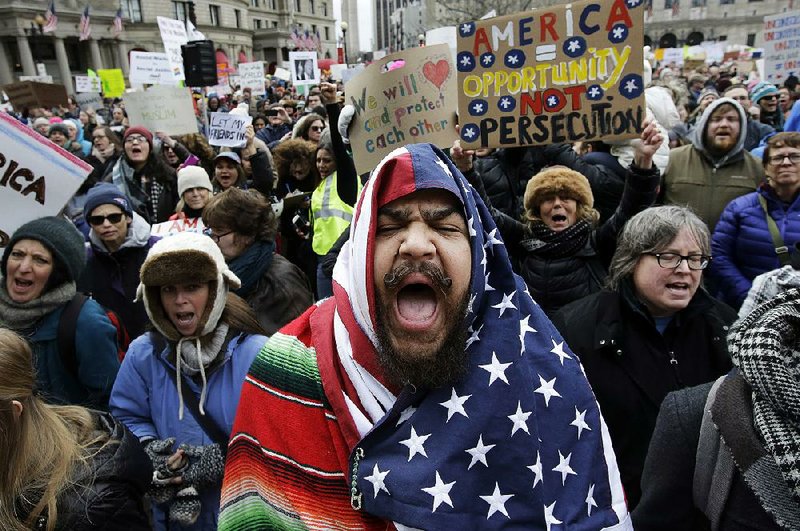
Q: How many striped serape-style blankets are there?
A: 1